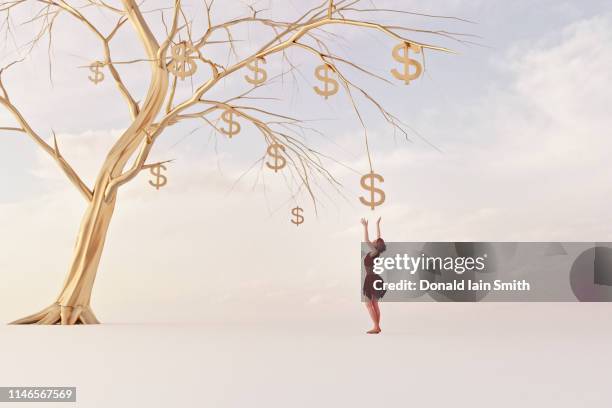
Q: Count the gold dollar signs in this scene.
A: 10